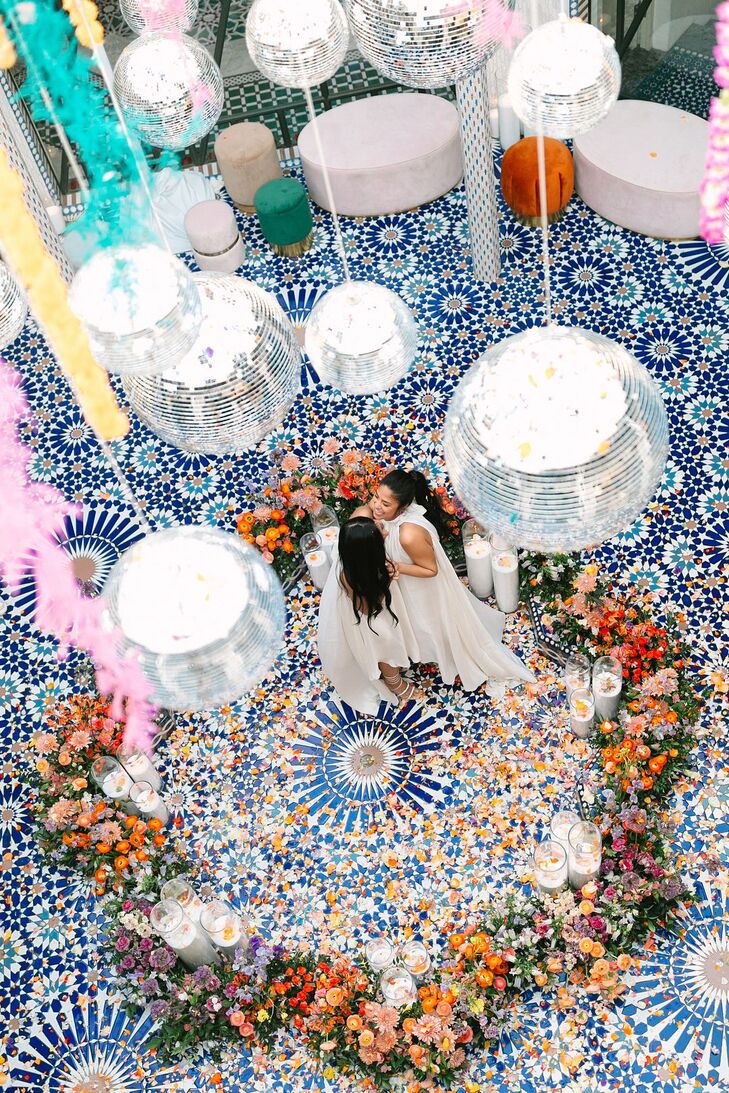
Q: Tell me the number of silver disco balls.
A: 11